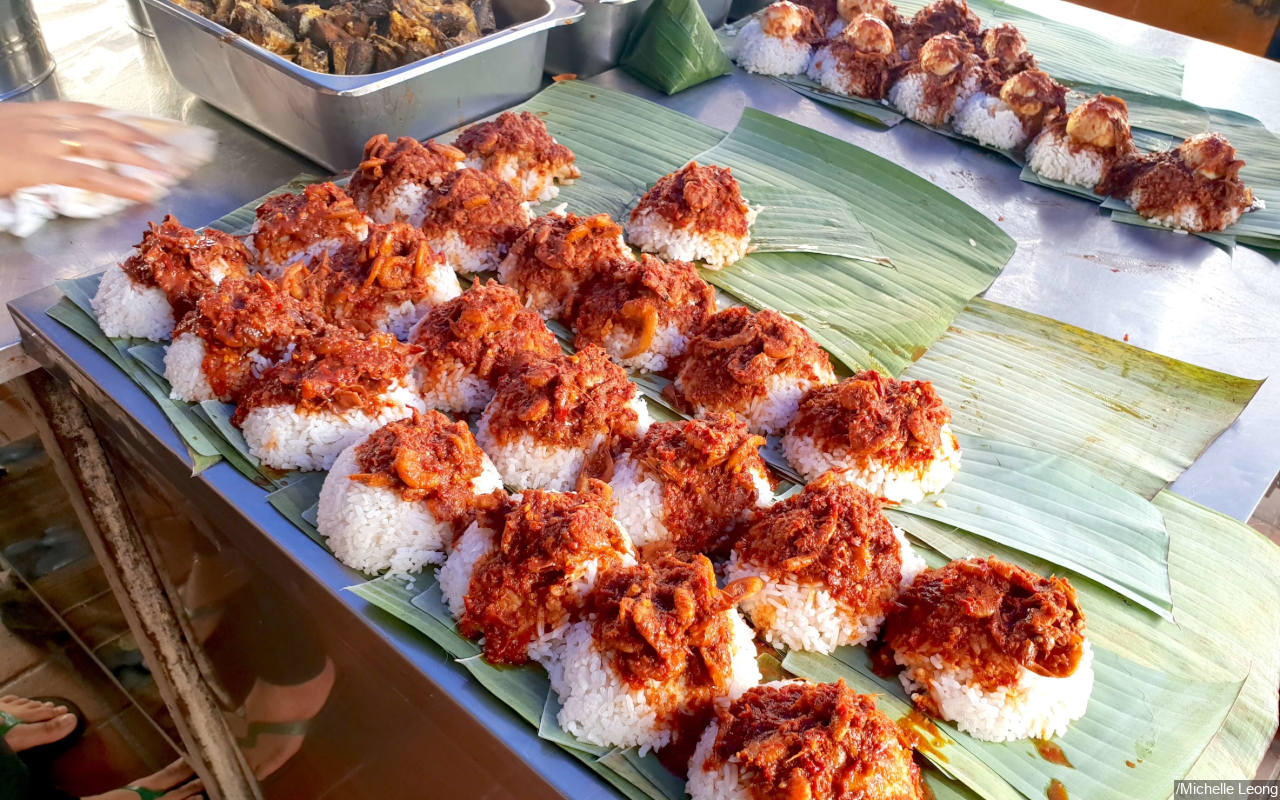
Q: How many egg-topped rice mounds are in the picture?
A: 8